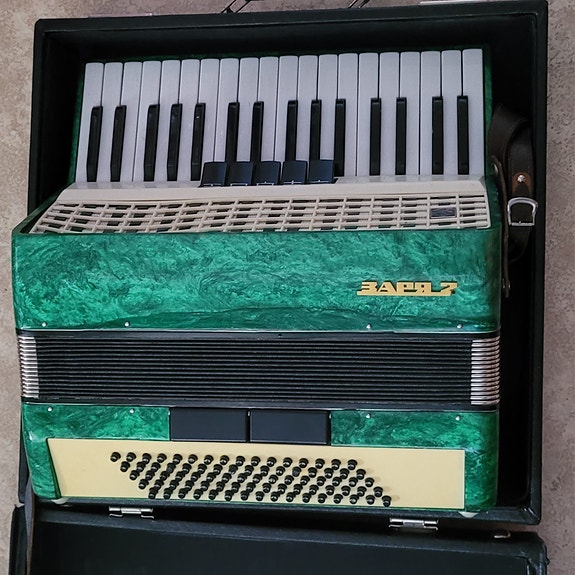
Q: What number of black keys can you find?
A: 14